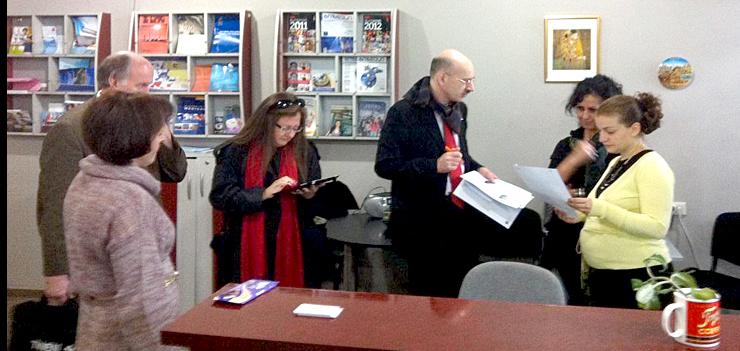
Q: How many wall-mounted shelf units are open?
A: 3